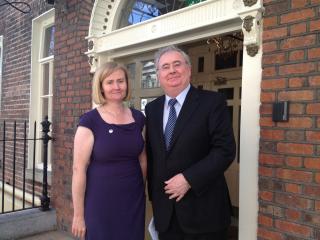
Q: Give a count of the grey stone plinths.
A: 1